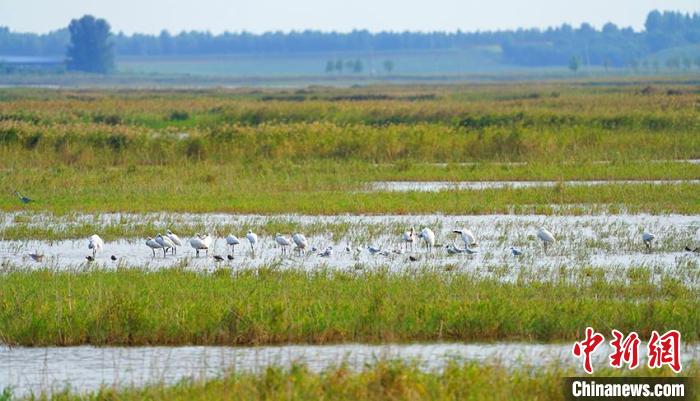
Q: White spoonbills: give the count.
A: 15